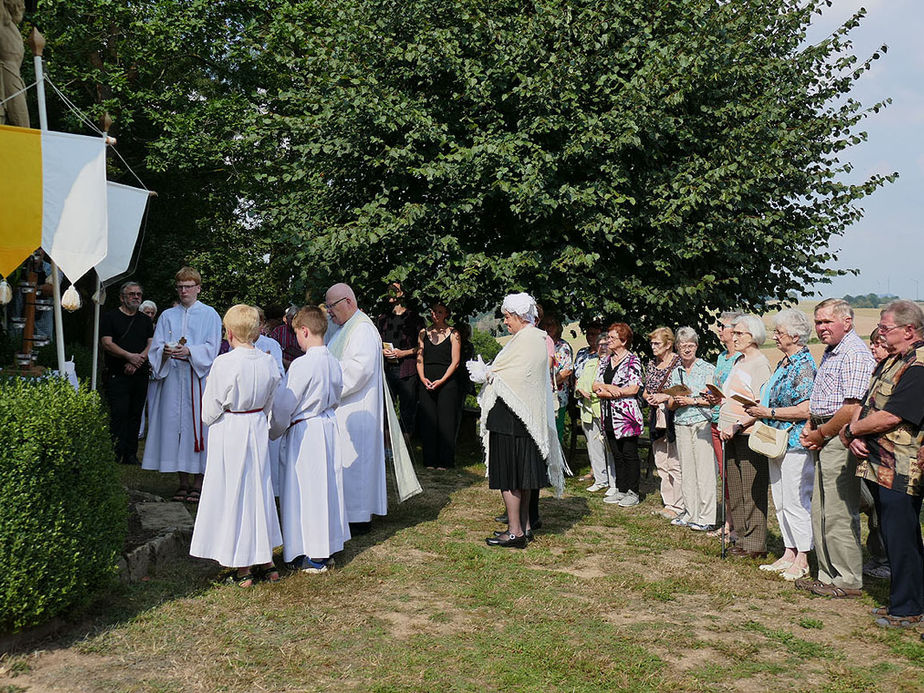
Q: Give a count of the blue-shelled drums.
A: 0